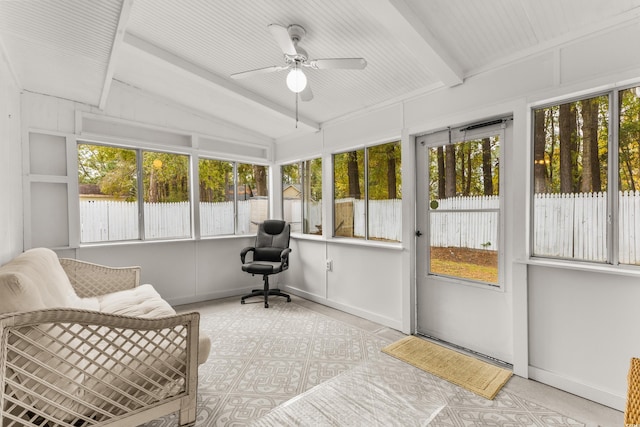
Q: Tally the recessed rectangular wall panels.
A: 4